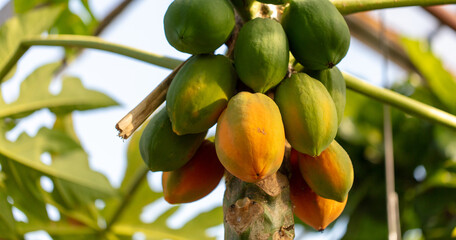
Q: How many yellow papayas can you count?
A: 4